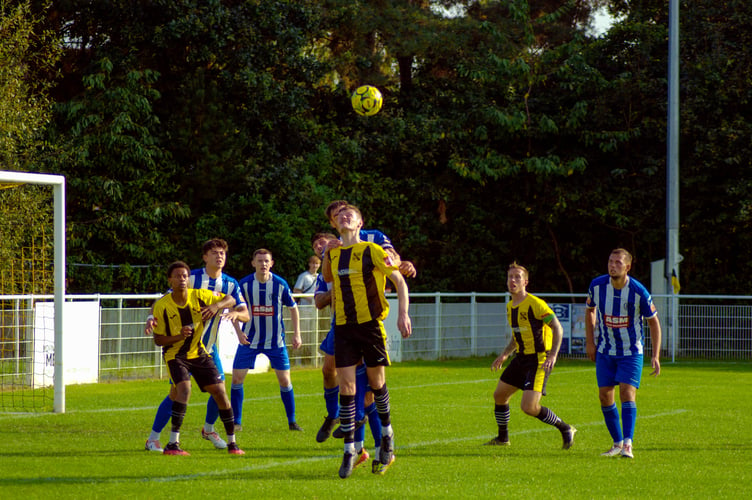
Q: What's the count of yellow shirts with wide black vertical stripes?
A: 3